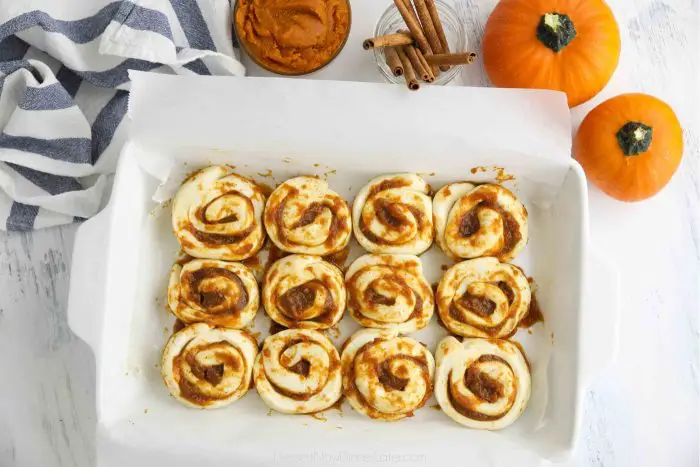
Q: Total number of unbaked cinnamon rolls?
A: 12